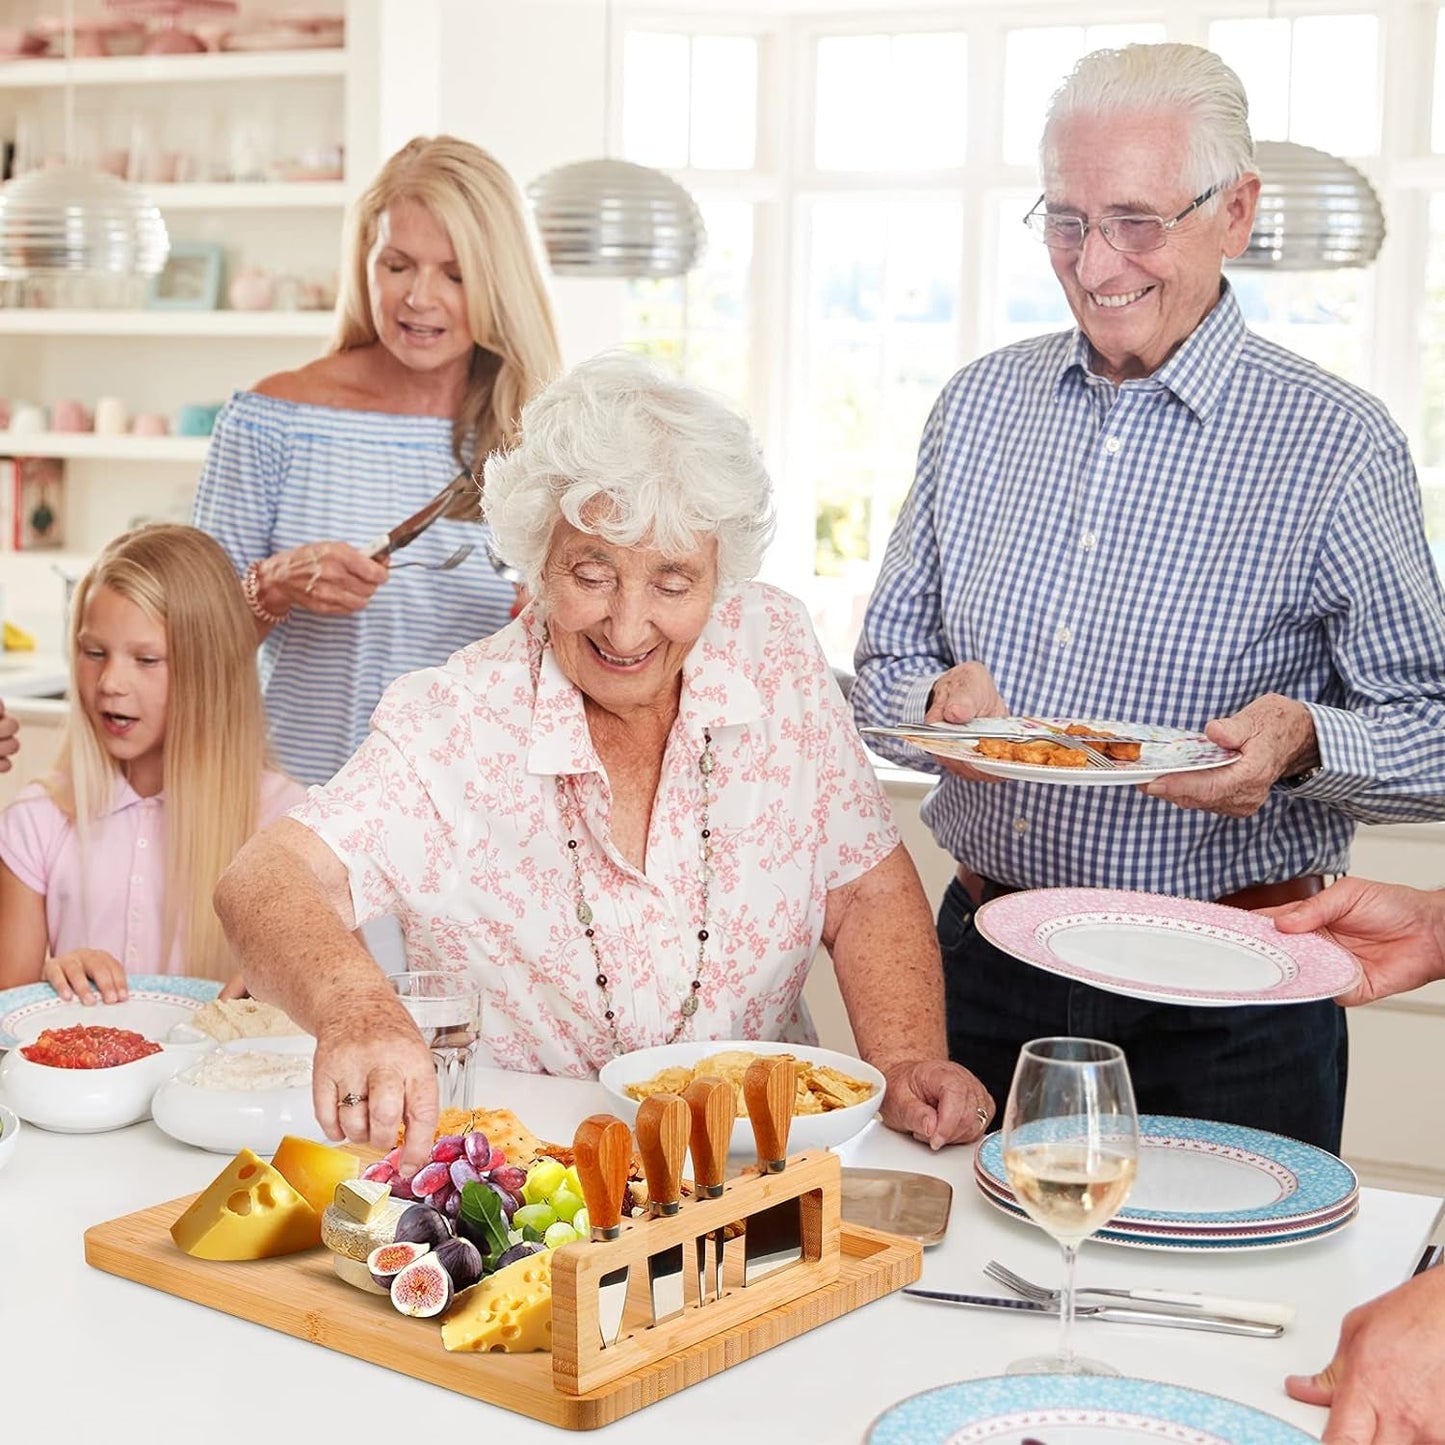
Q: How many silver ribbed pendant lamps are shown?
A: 3